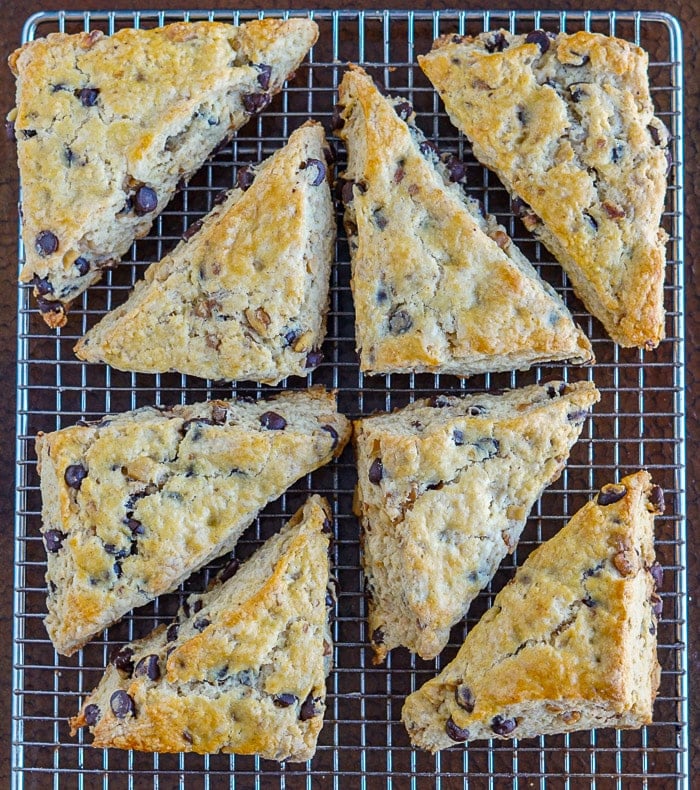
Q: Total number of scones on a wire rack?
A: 8